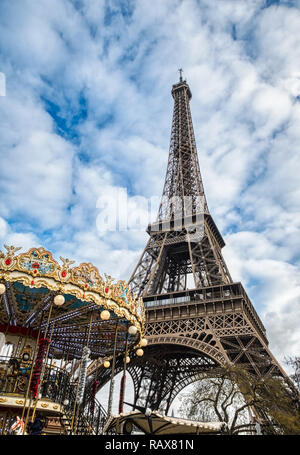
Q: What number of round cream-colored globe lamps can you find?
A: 8